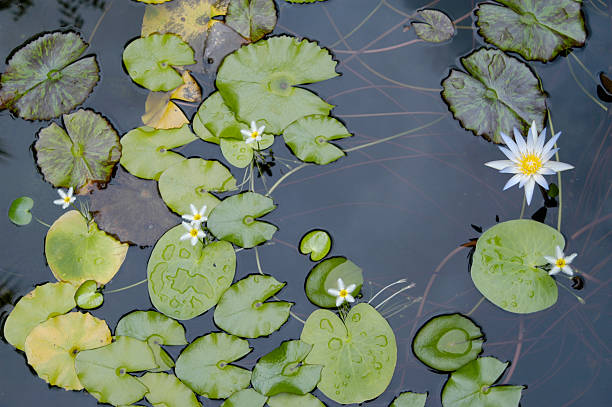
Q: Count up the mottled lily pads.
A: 6